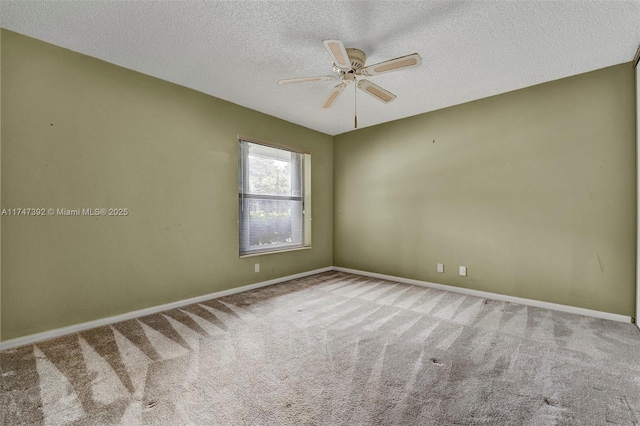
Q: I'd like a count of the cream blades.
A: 5